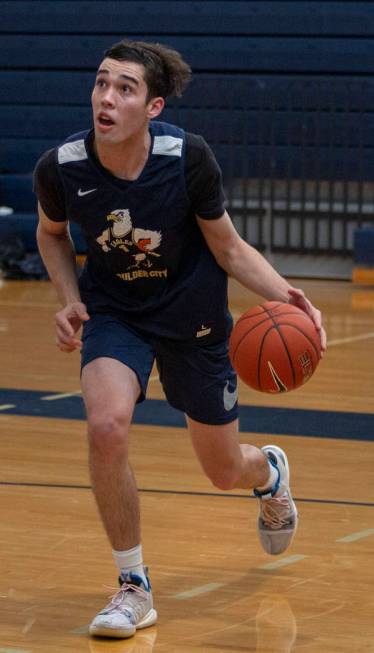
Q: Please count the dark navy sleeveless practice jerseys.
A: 1